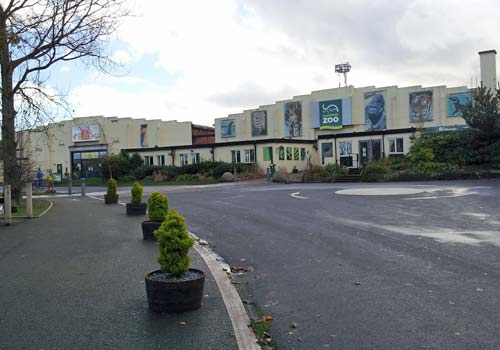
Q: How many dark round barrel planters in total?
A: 4